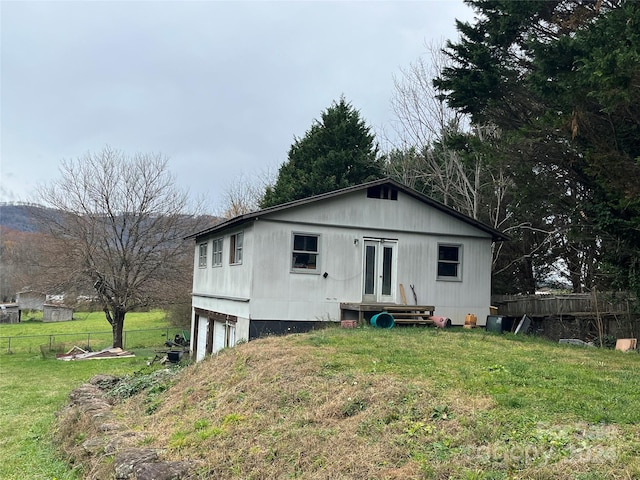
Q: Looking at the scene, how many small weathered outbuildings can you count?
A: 3